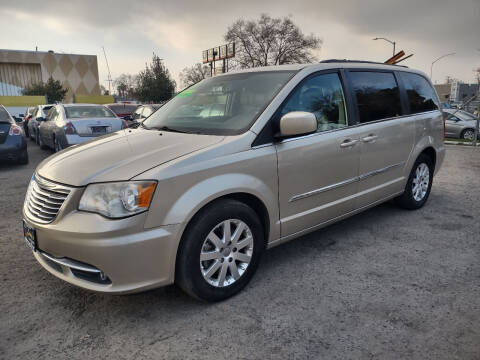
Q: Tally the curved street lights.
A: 2